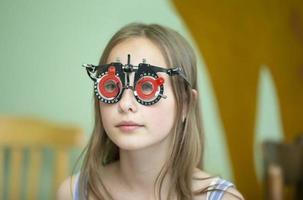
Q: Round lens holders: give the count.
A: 2